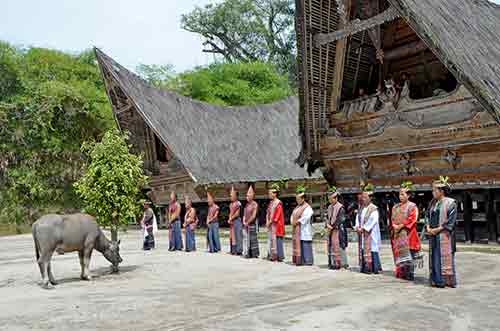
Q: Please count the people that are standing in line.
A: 12